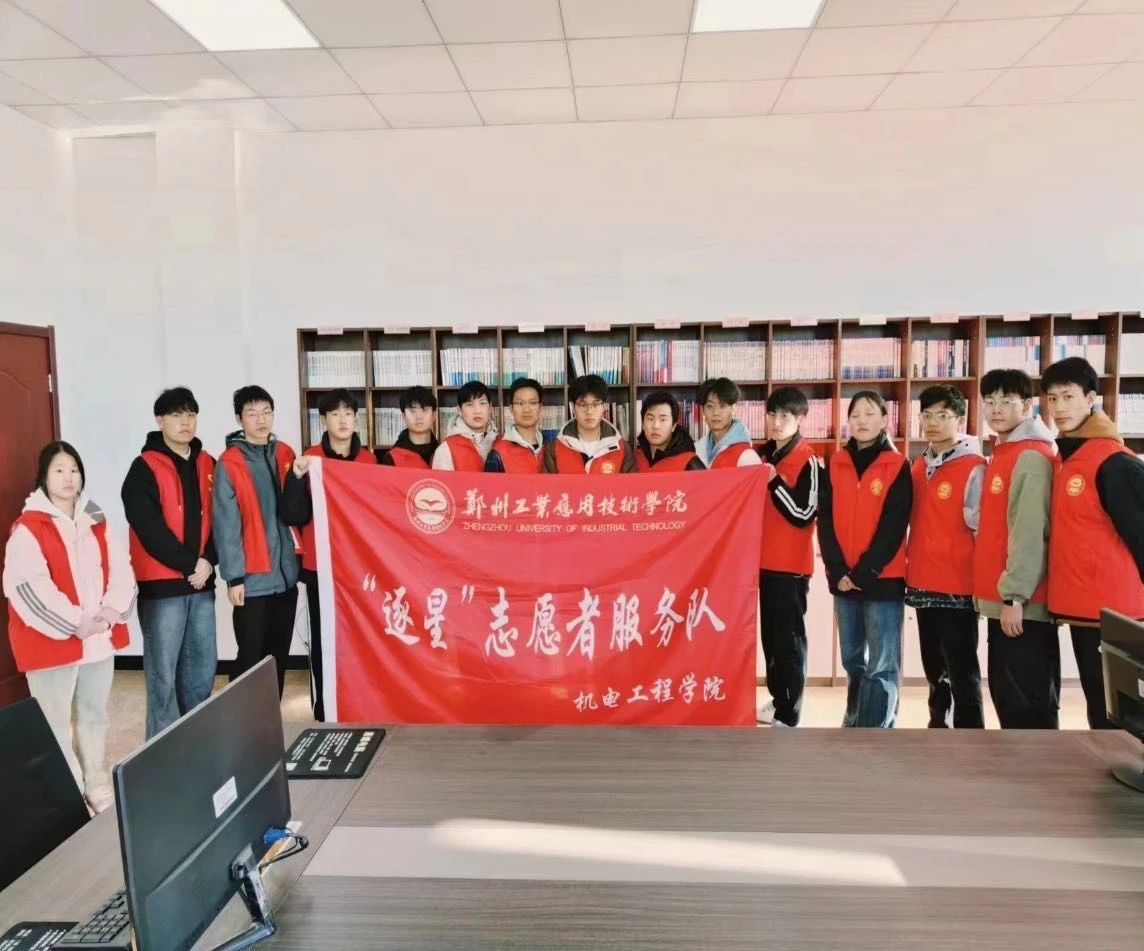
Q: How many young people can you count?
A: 15